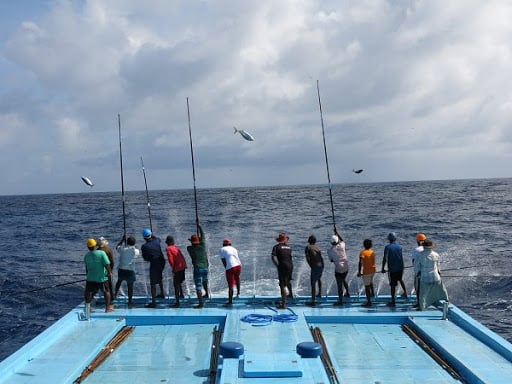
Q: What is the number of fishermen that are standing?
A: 14